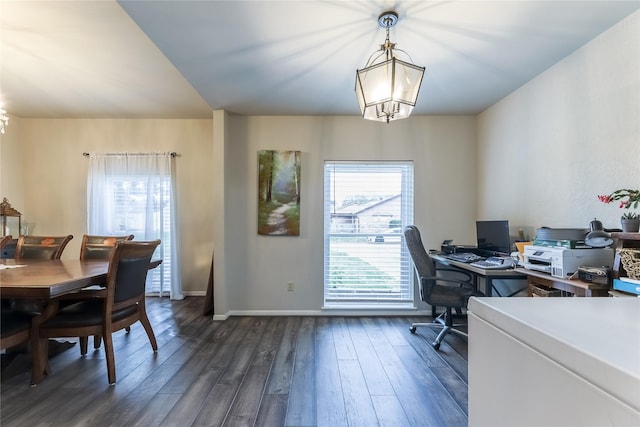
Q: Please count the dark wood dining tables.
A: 1